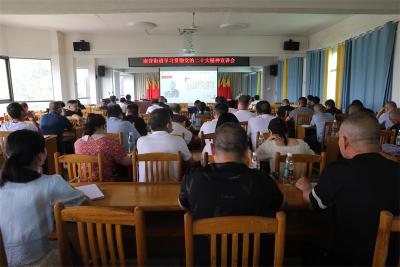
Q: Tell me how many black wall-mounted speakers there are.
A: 4